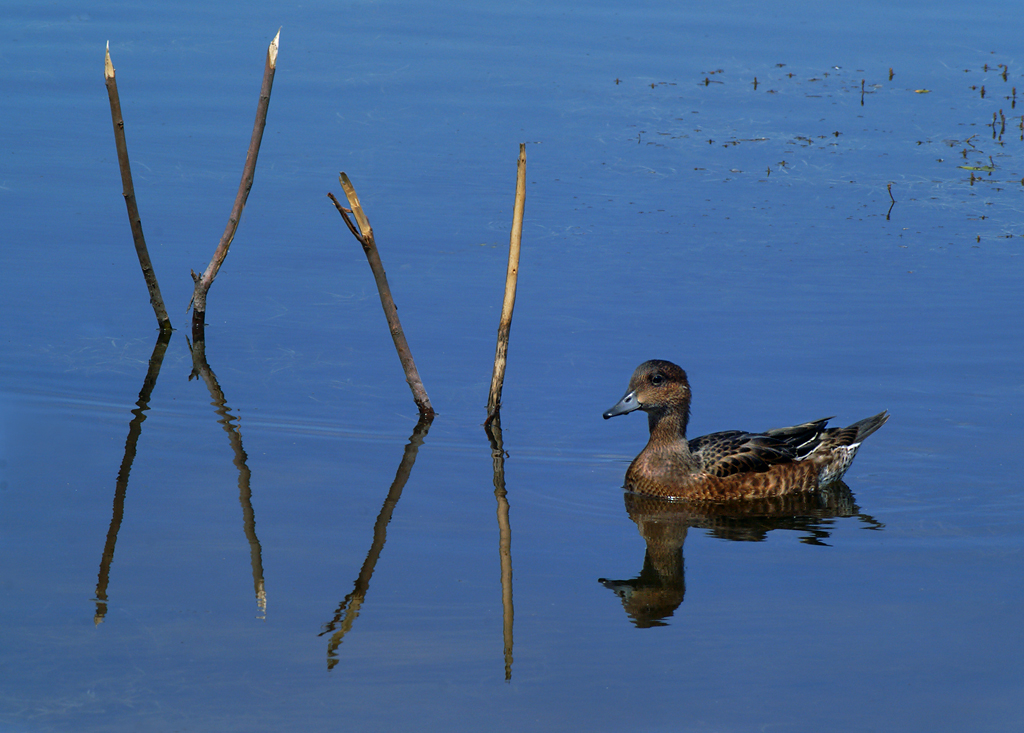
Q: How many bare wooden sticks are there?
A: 4